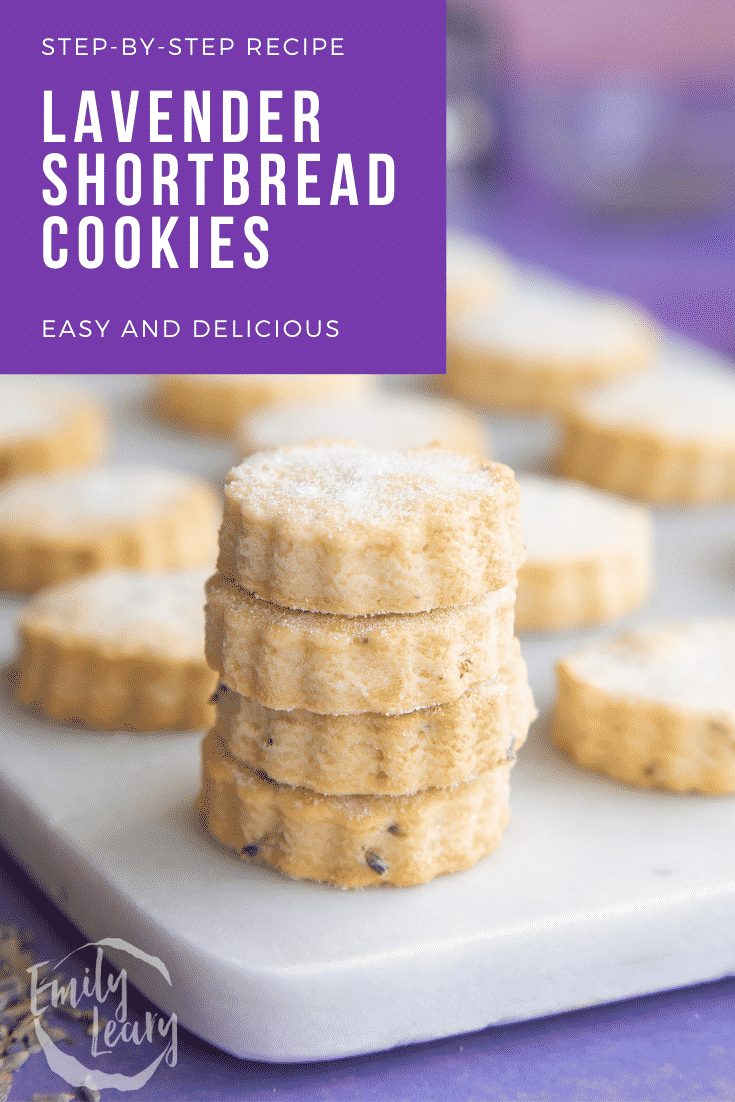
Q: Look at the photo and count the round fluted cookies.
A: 14